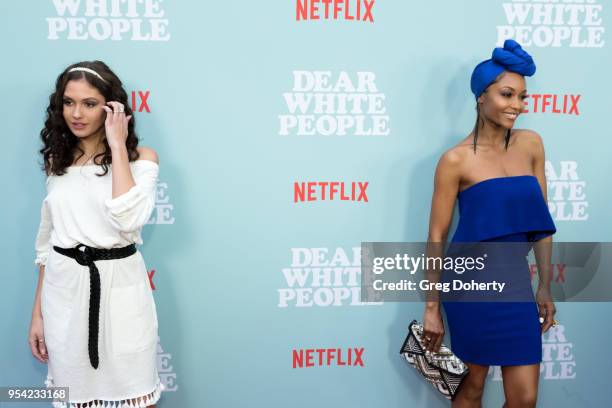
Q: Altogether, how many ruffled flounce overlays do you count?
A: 1